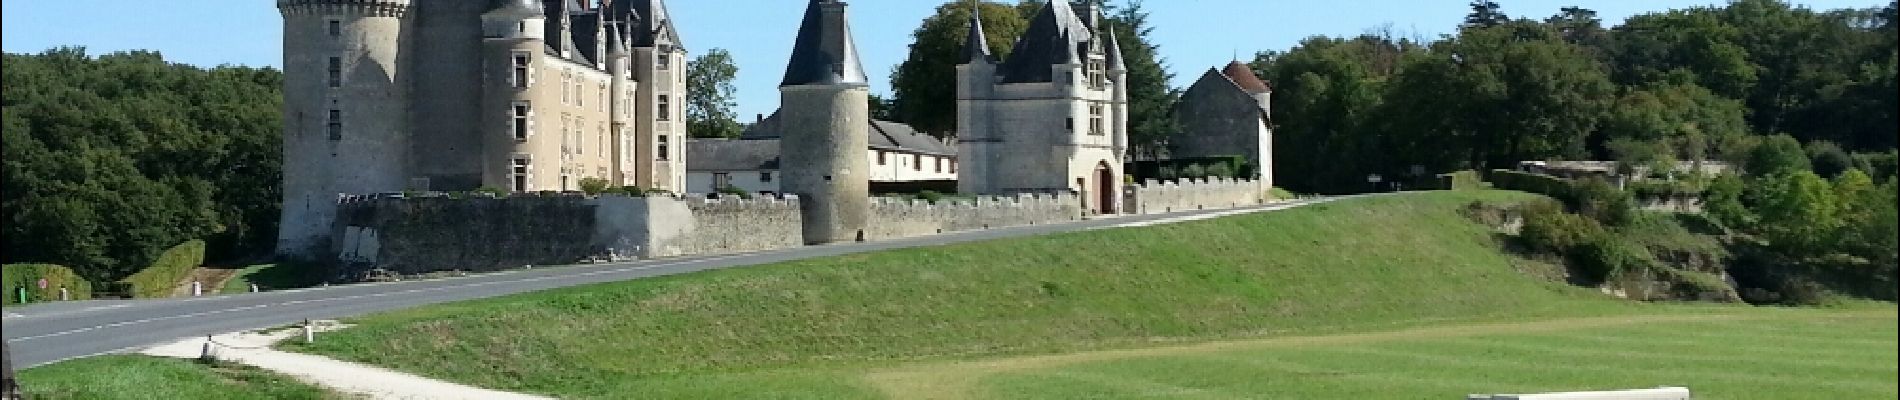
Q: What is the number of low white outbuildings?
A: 2